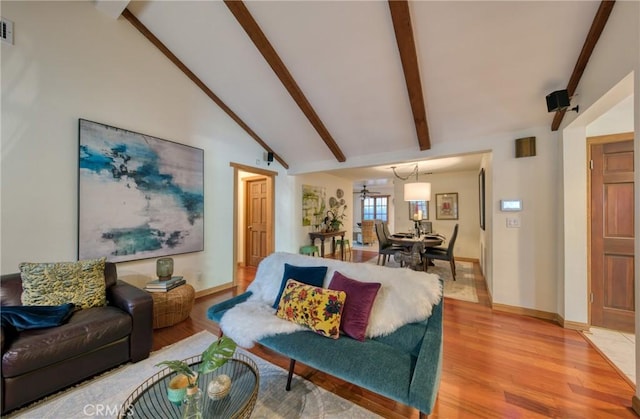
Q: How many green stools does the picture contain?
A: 2